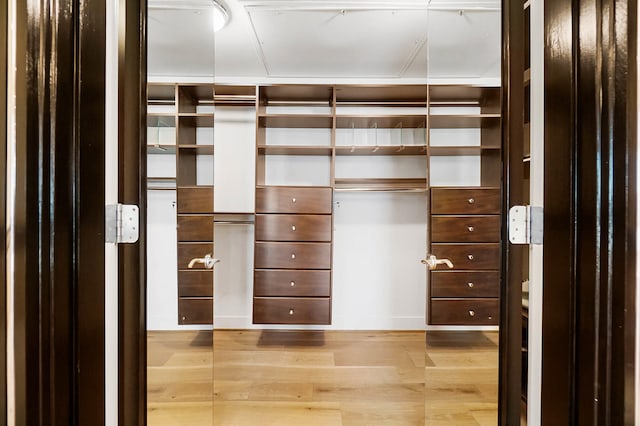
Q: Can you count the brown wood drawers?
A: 15